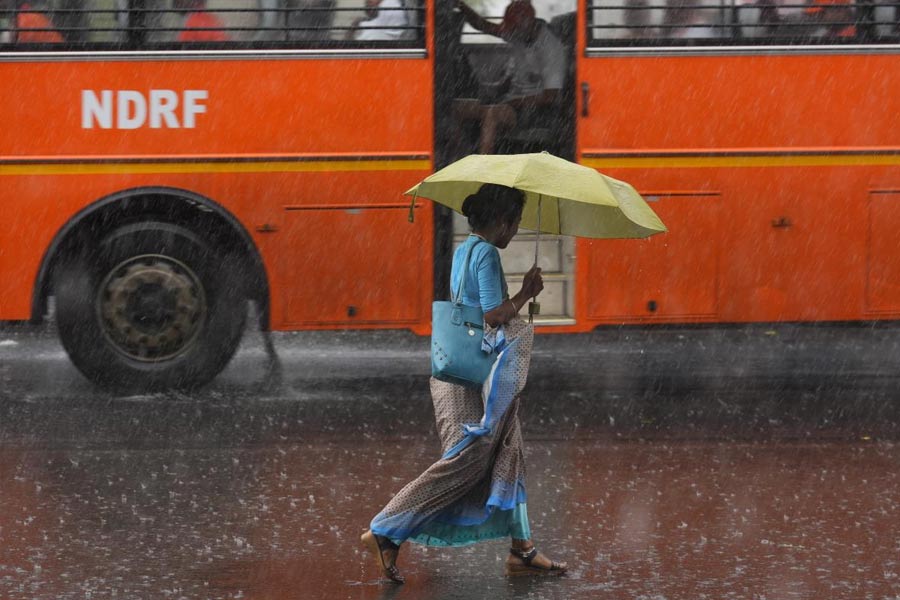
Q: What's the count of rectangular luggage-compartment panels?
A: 3